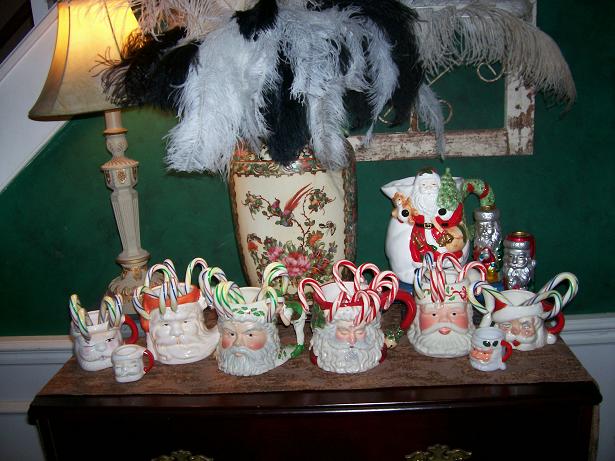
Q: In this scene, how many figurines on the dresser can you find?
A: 11